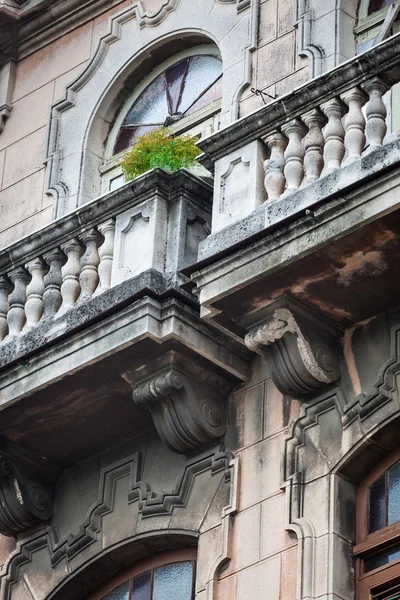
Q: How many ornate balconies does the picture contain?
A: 2